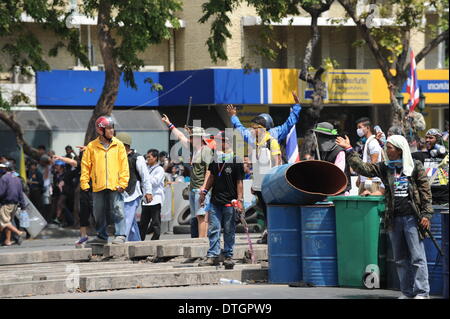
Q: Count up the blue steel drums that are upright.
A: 3